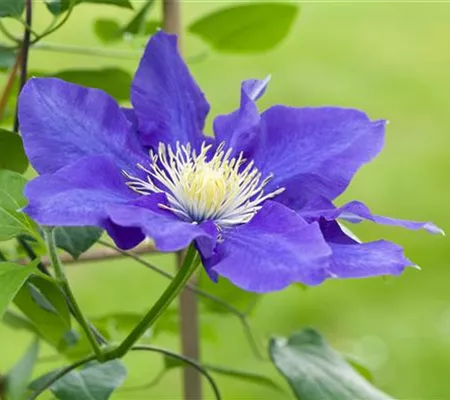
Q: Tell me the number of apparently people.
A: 0